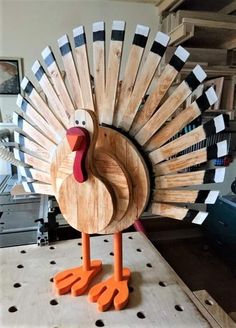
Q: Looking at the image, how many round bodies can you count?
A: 3